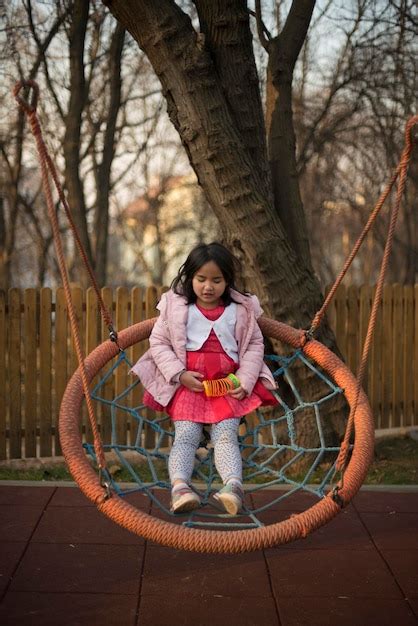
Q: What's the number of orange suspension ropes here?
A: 4